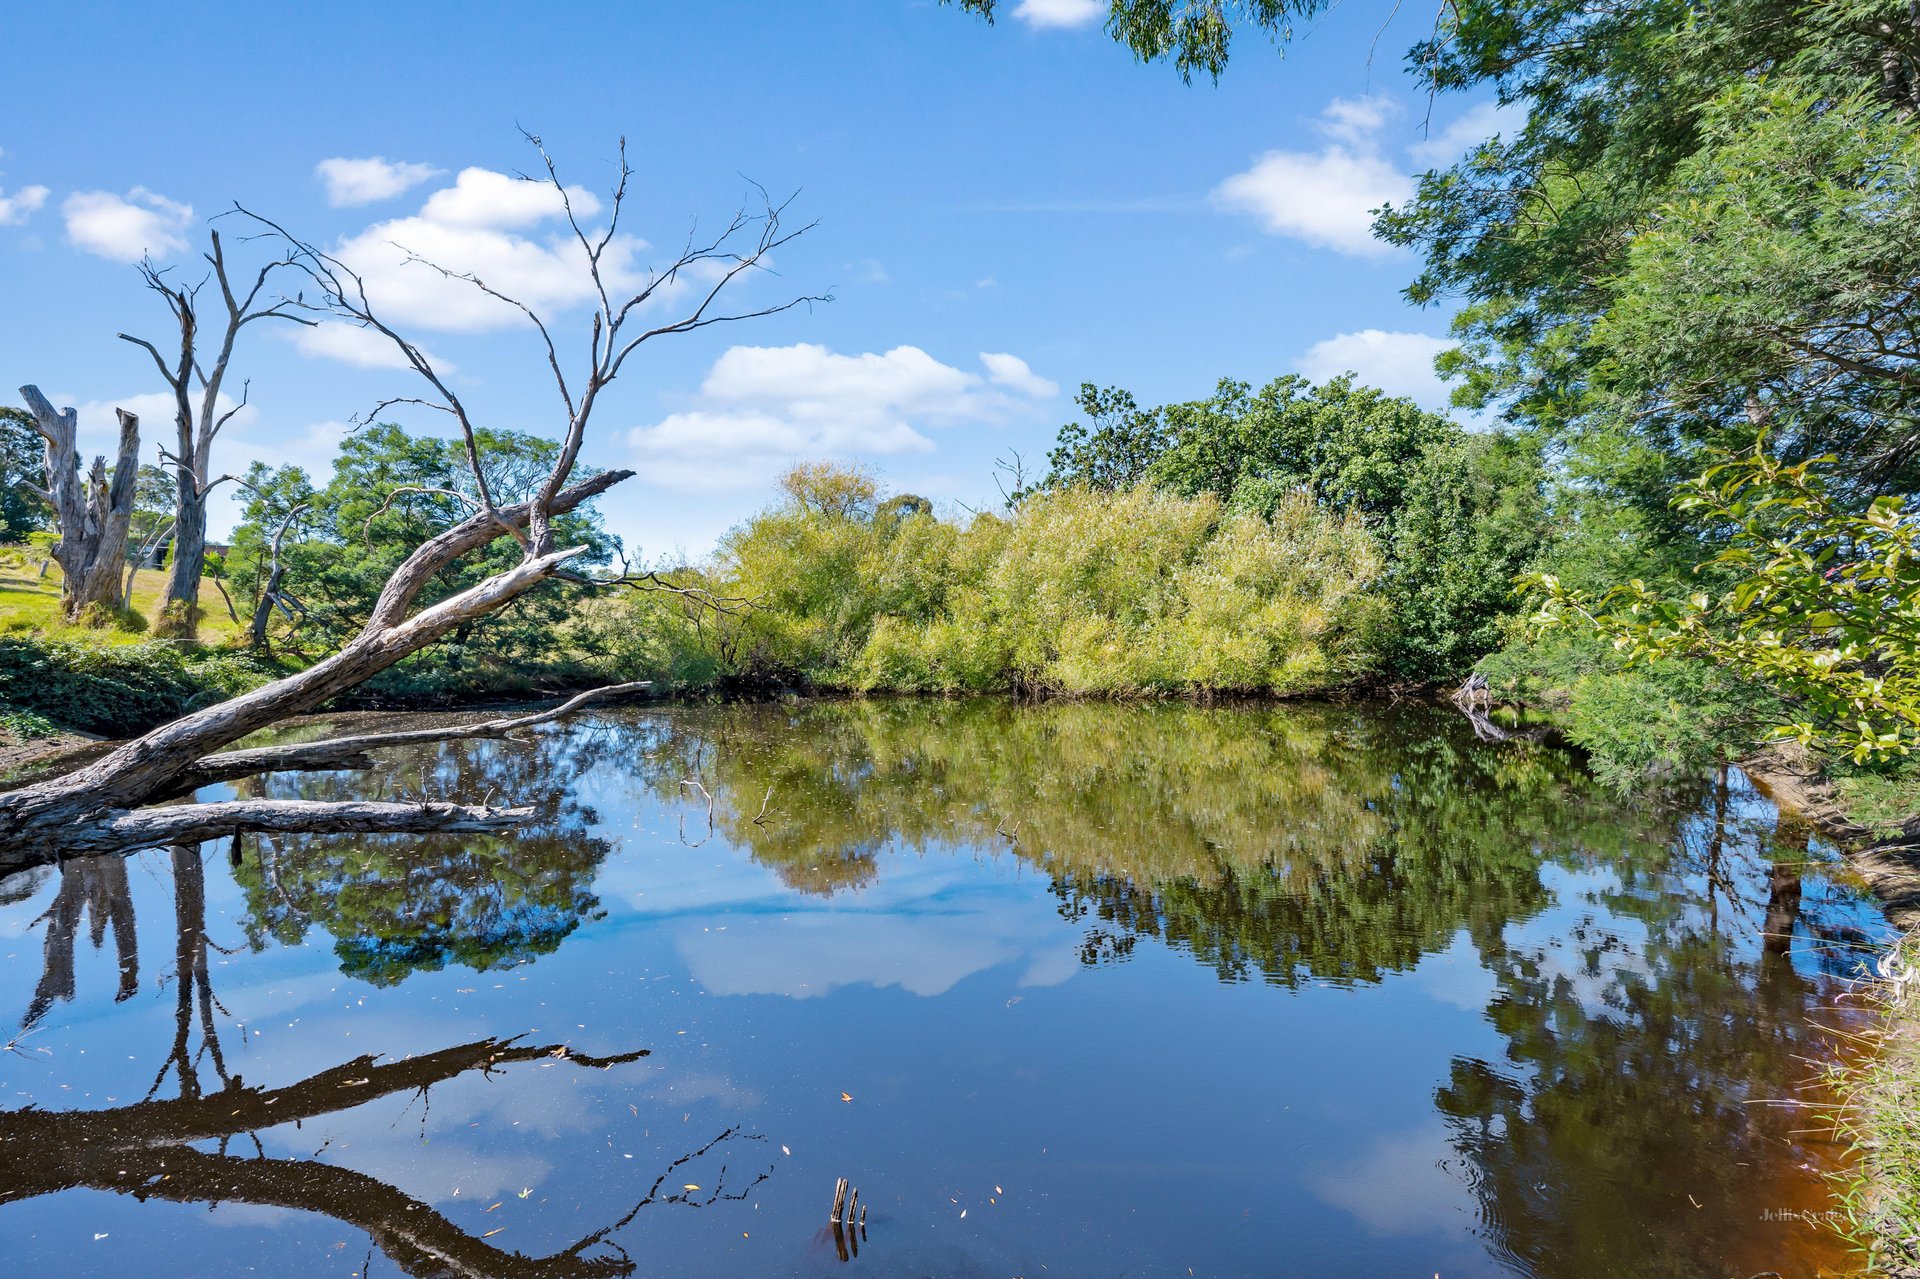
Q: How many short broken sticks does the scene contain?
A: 3